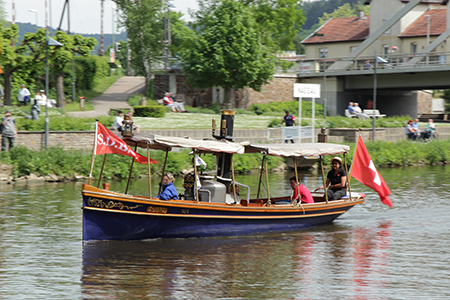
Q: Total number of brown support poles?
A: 11